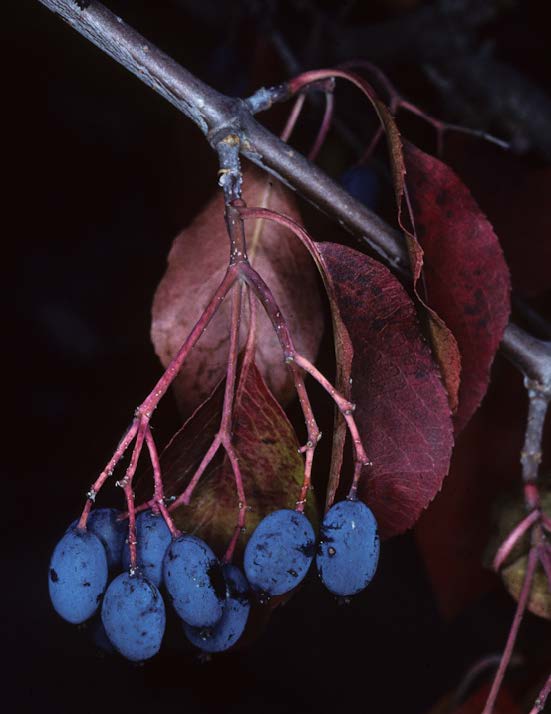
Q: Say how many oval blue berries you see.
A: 8